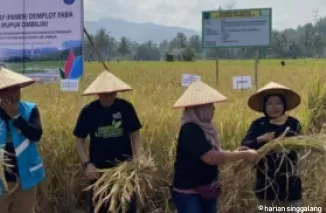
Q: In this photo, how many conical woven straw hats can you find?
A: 4